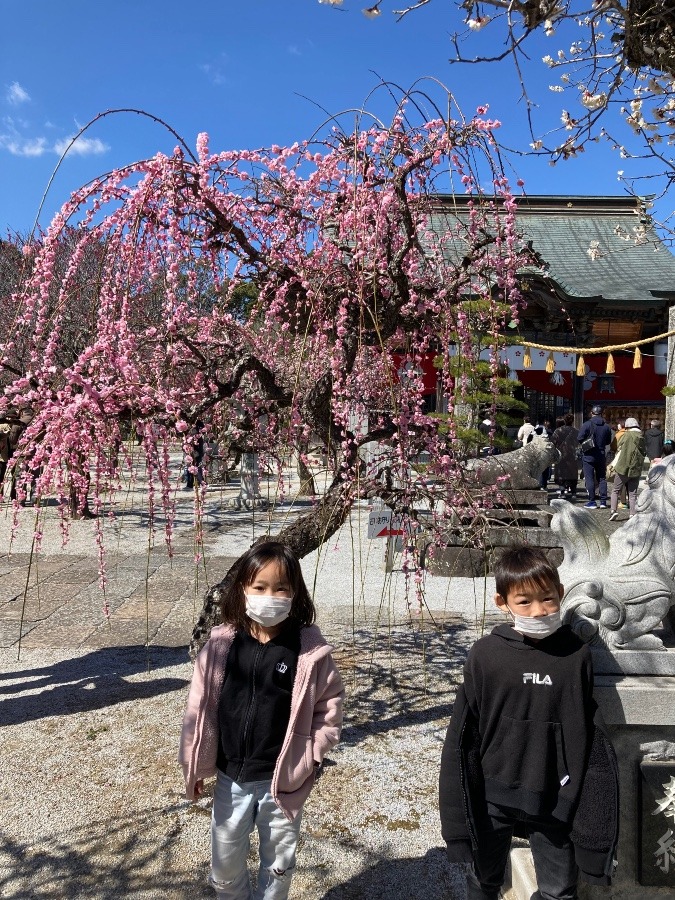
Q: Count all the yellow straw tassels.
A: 5